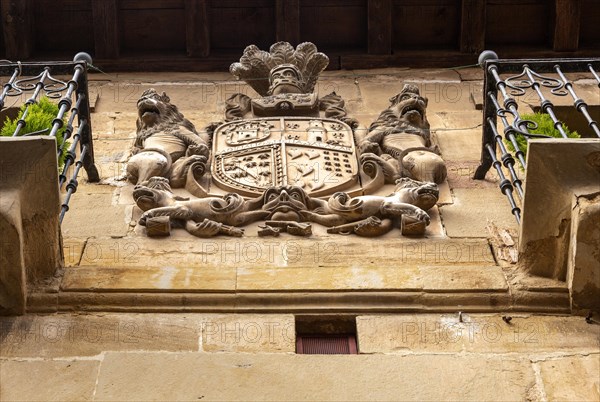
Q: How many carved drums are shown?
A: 2